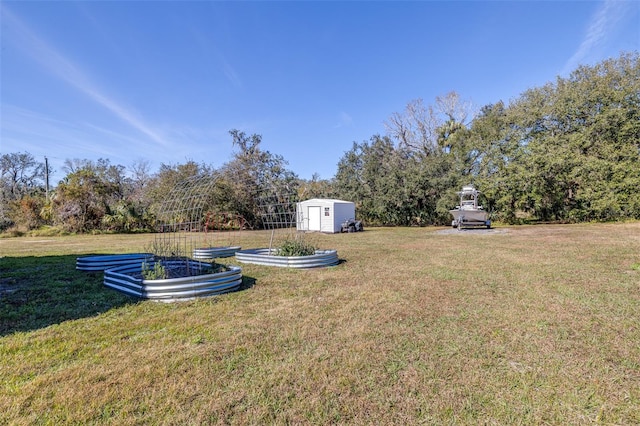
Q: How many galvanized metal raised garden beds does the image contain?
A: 4